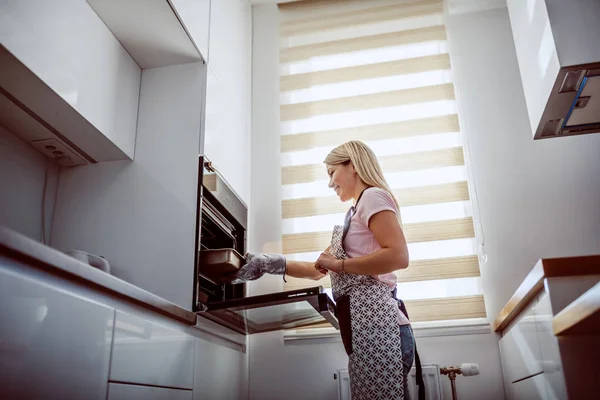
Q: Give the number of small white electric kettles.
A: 1